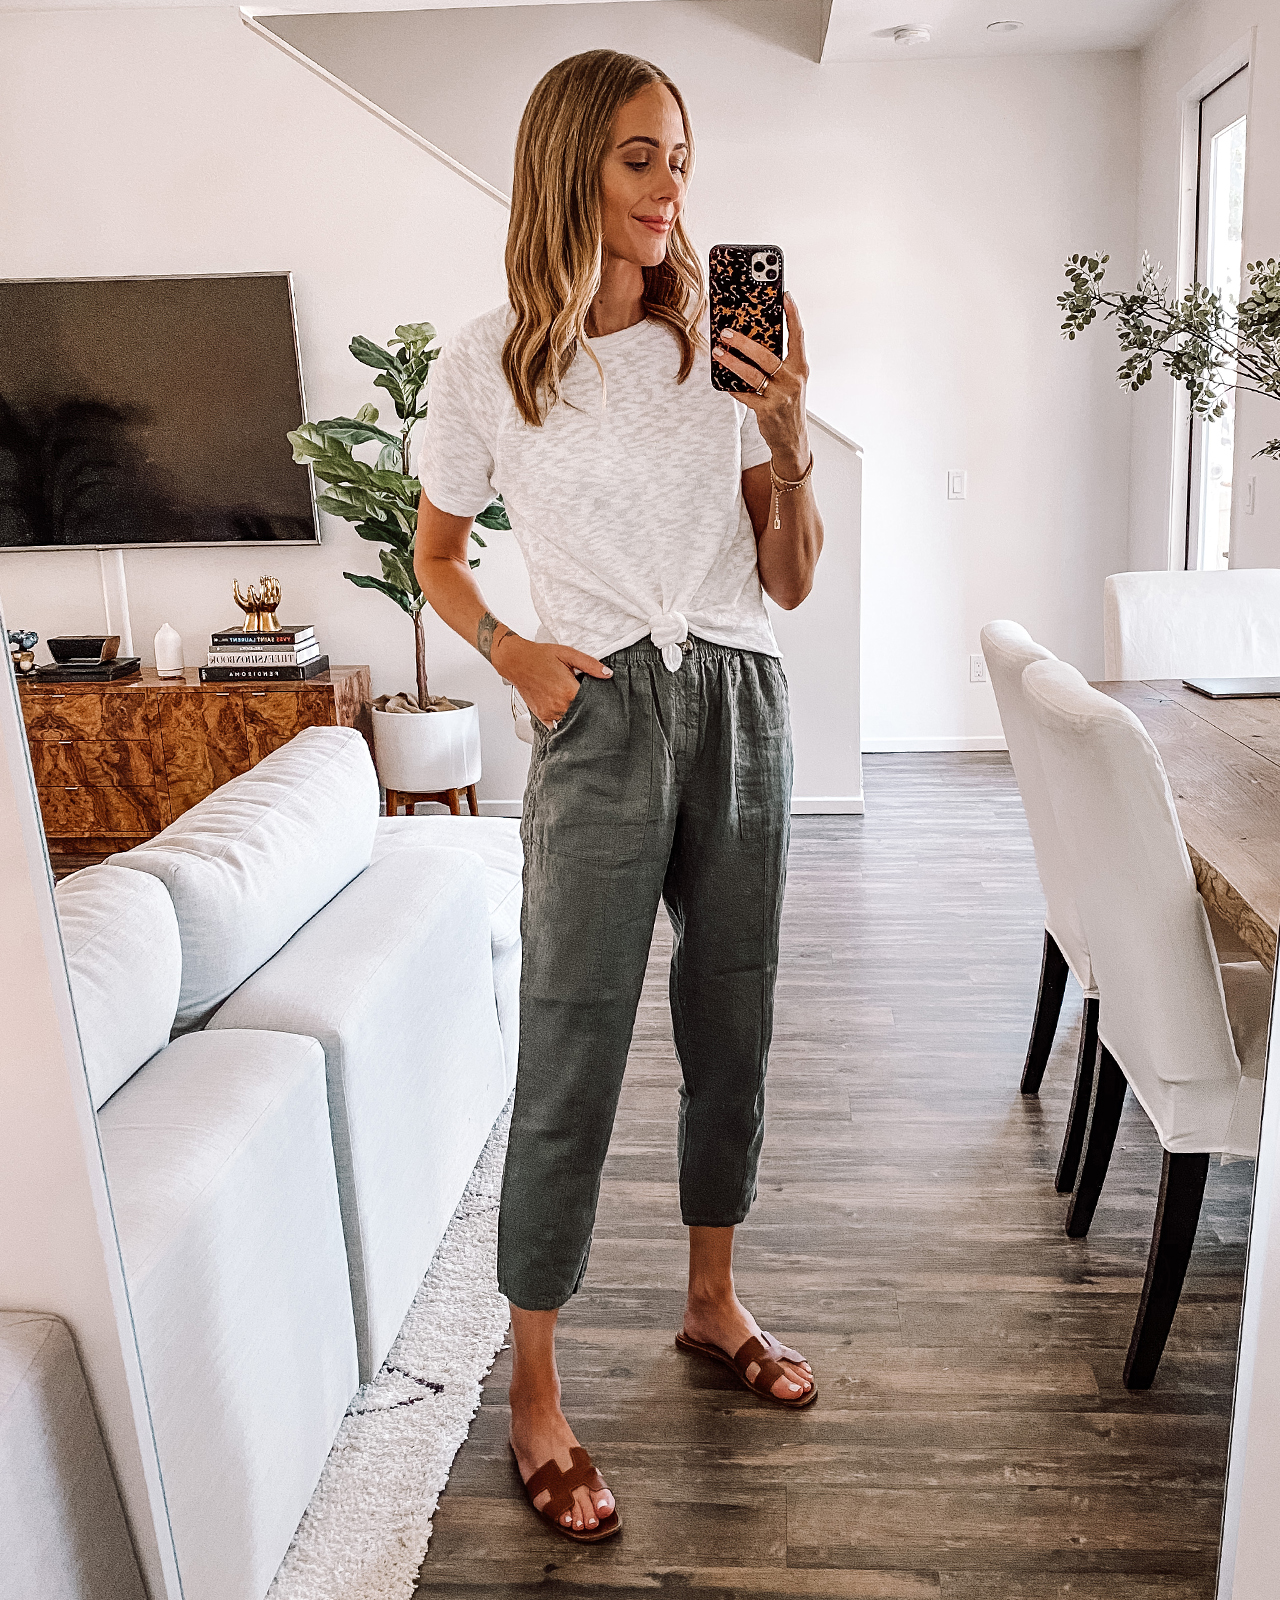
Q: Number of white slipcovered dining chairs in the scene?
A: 3